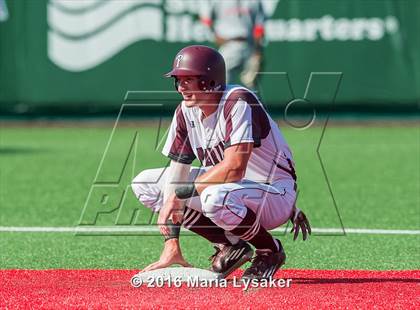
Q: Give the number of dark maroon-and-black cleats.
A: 2